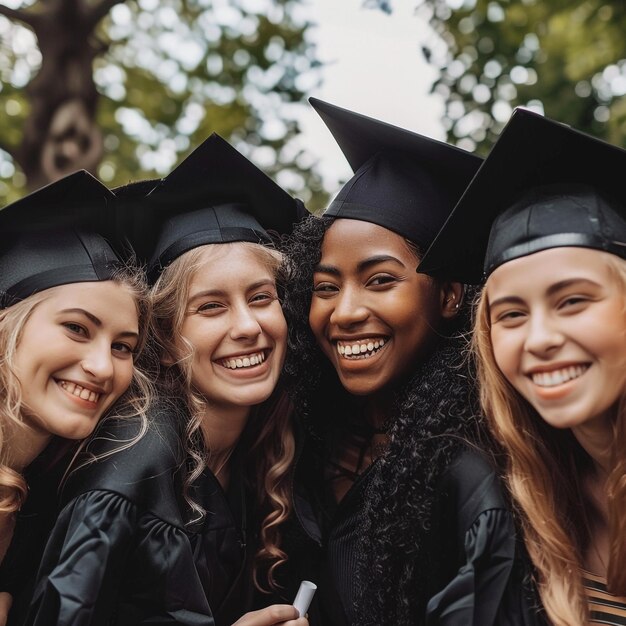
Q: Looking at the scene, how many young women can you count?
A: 4